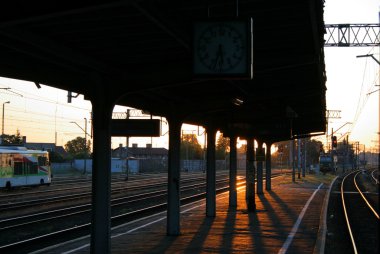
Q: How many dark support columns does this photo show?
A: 7